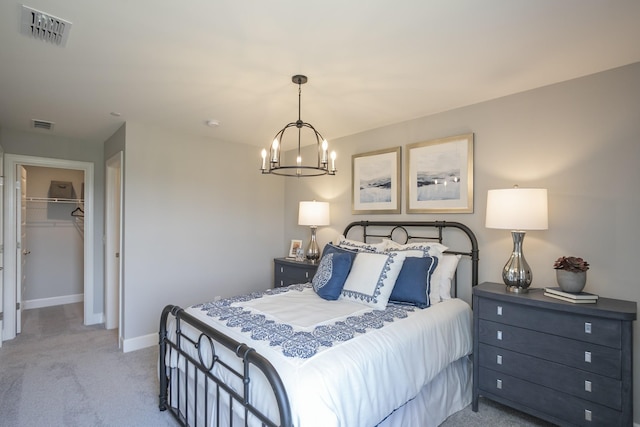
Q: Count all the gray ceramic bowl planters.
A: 1